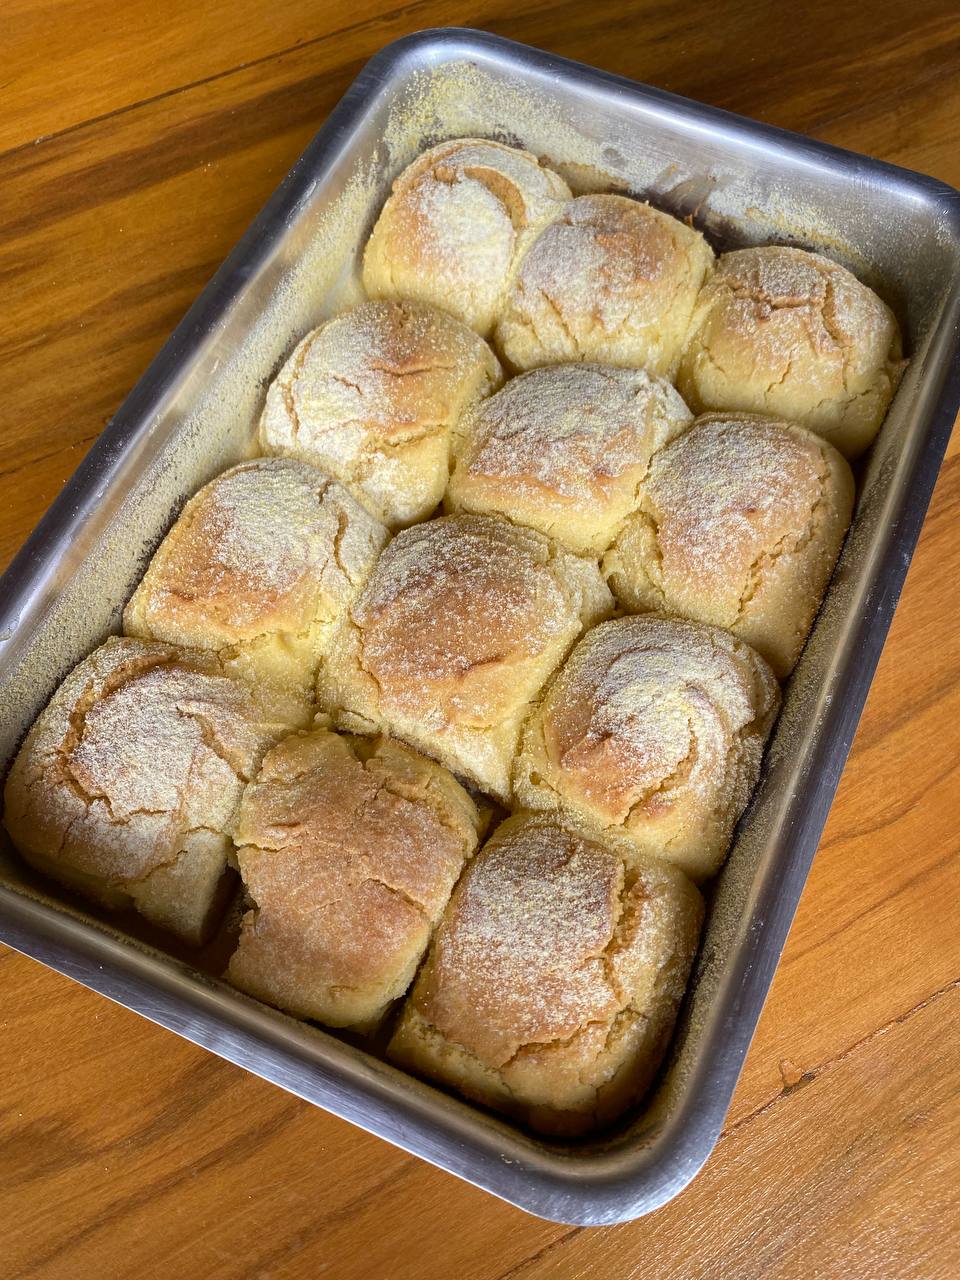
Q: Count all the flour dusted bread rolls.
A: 12